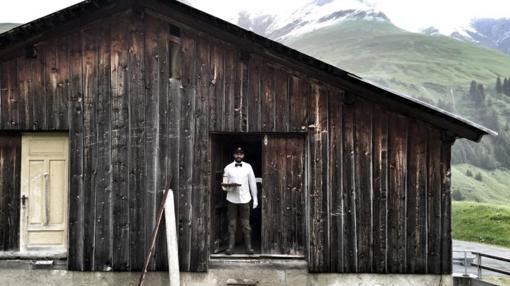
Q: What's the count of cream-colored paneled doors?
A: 1